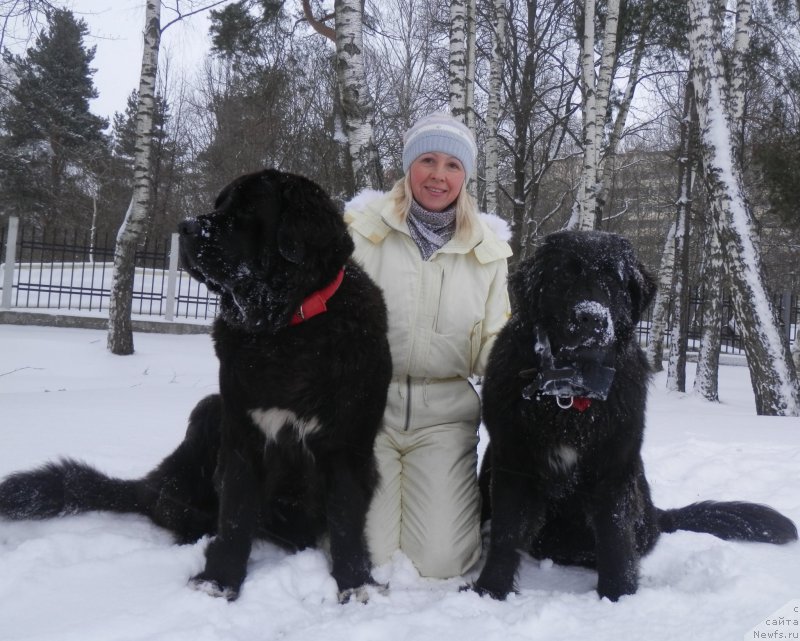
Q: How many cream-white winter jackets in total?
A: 1